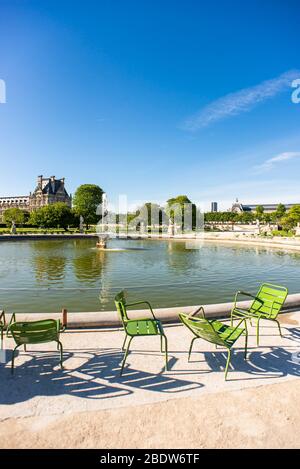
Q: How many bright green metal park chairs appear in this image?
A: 4